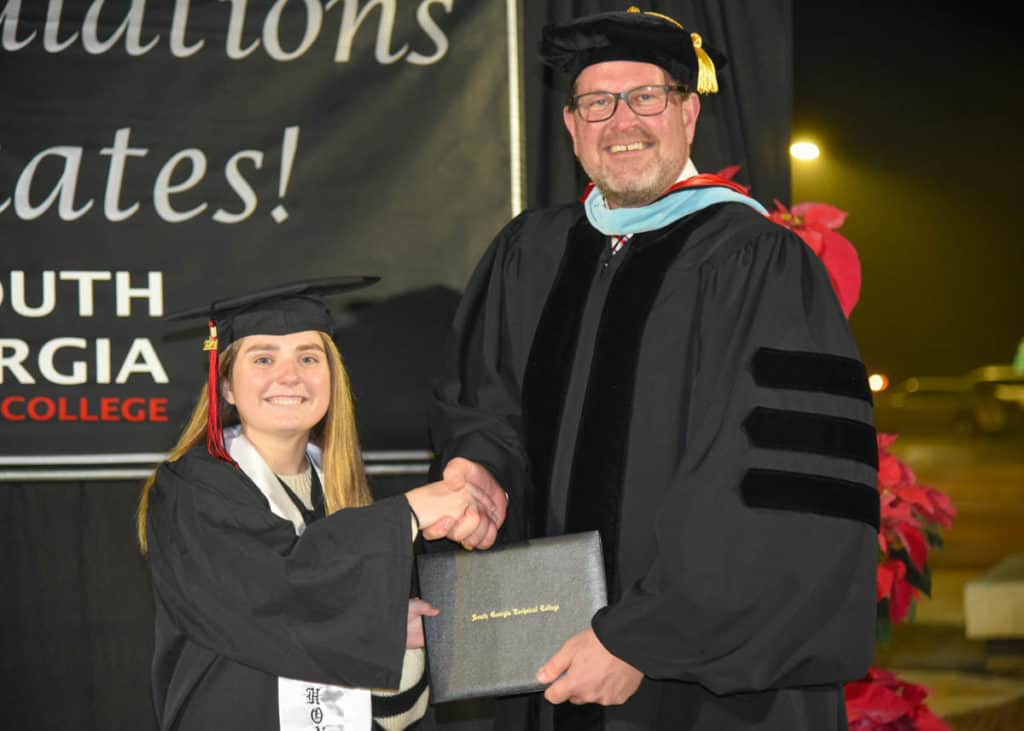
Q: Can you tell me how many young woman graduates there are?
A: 1